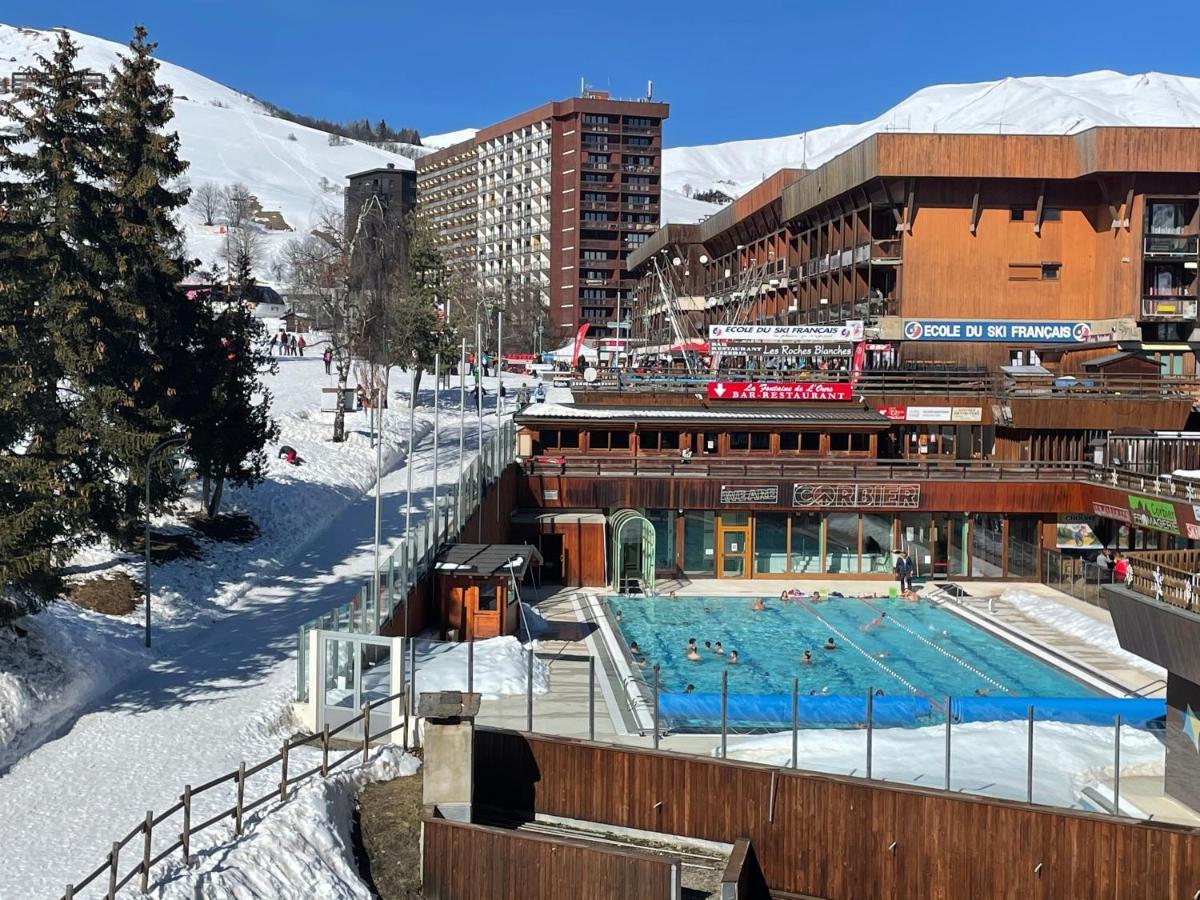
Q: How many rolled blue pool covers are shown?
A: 2